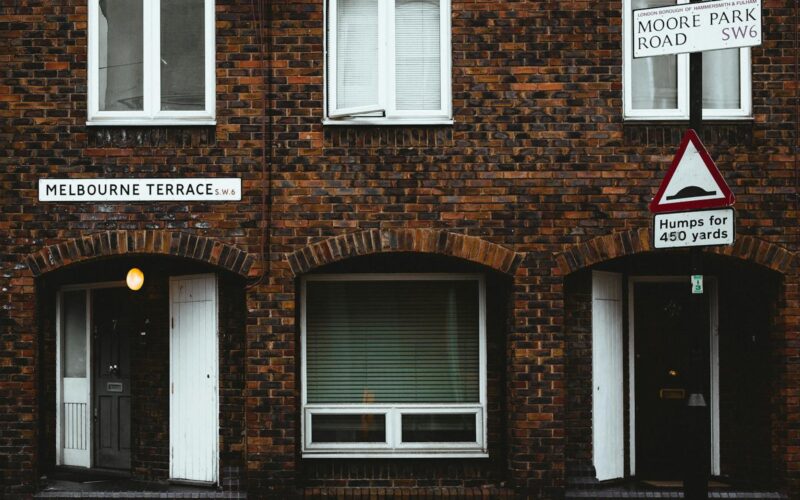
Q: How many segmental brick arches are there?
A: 3